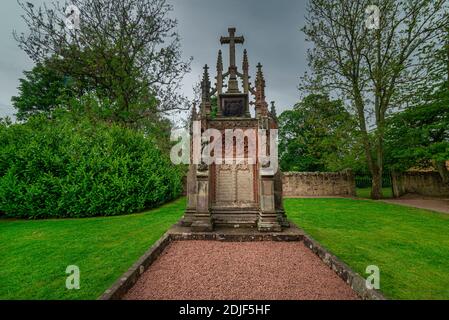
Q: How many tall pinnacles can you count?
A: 4